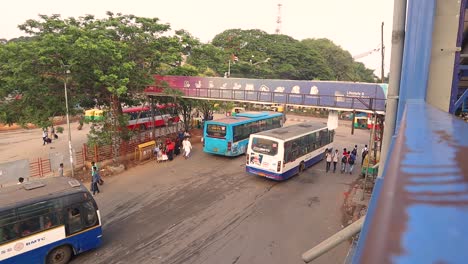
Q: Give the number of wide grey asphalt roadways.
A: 1